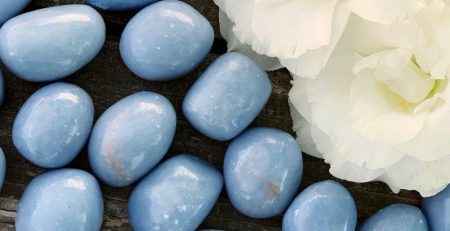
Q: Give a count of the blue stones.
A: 15